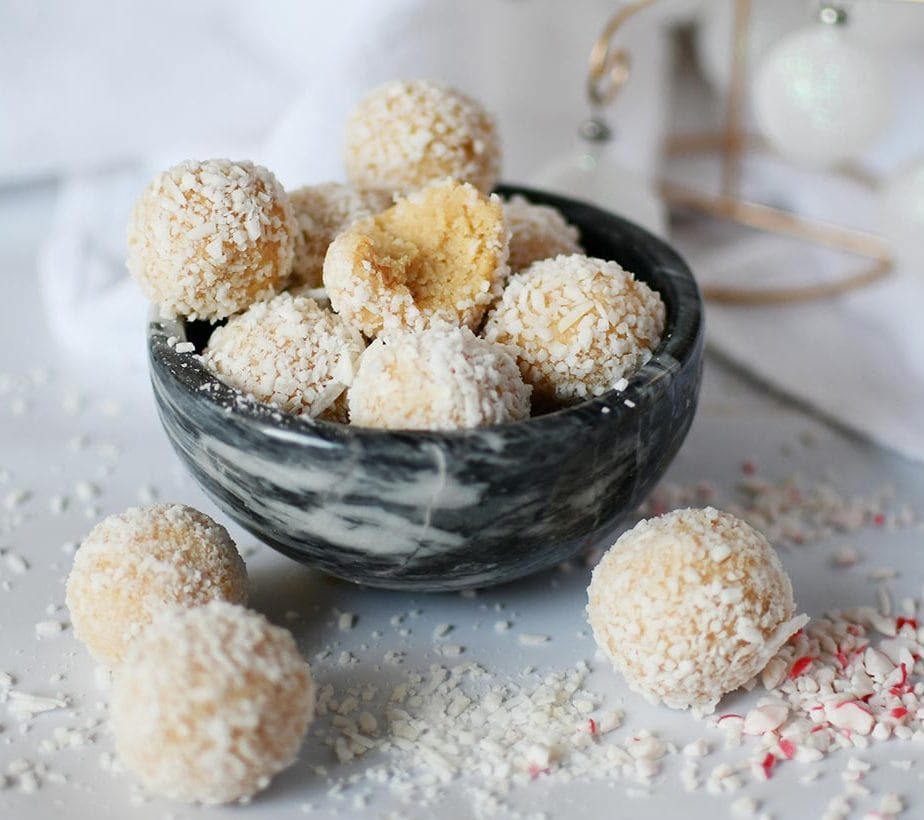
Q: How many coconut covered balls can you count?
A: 11